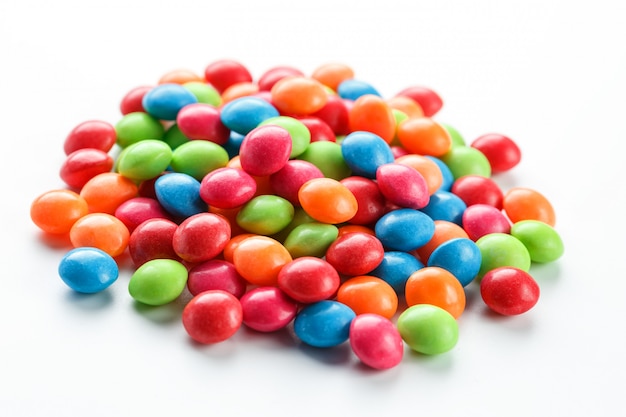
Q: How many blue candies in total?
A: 13